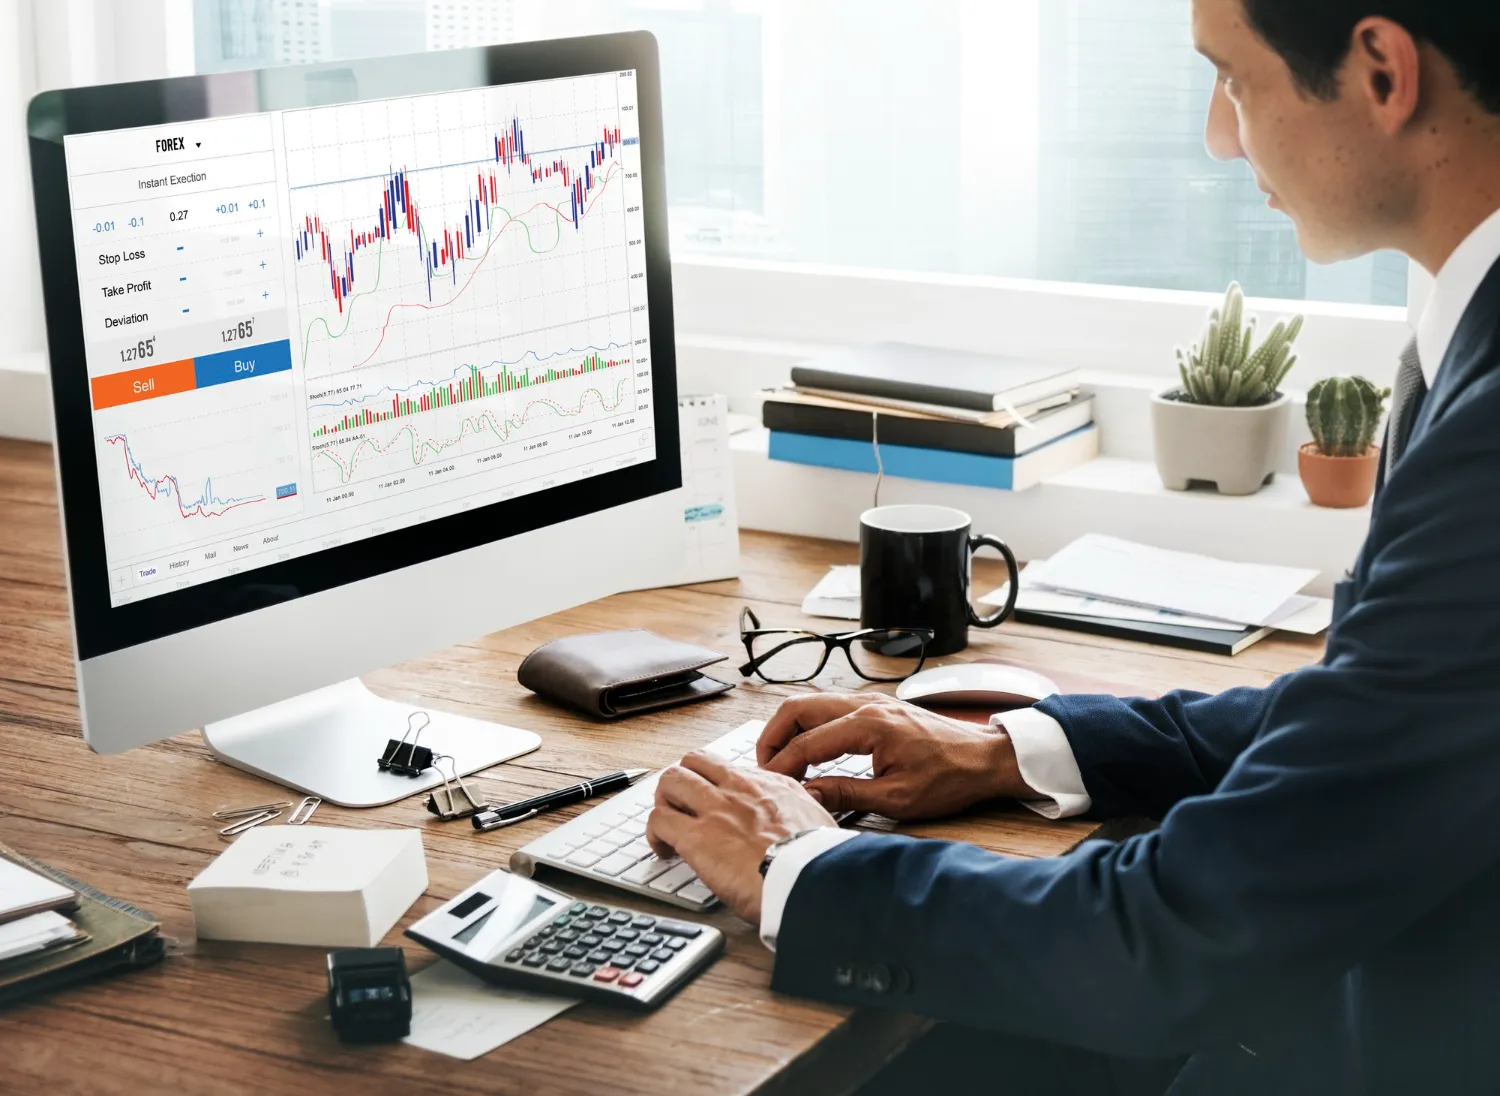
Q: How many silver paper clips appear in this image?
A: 3